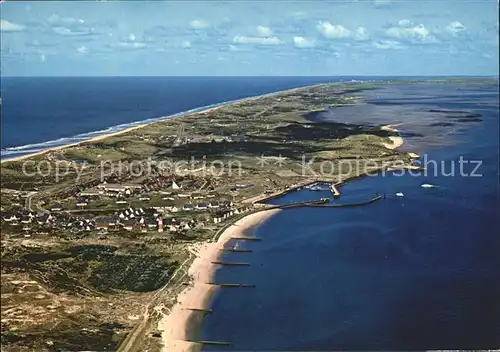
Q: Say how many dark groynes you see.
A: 6